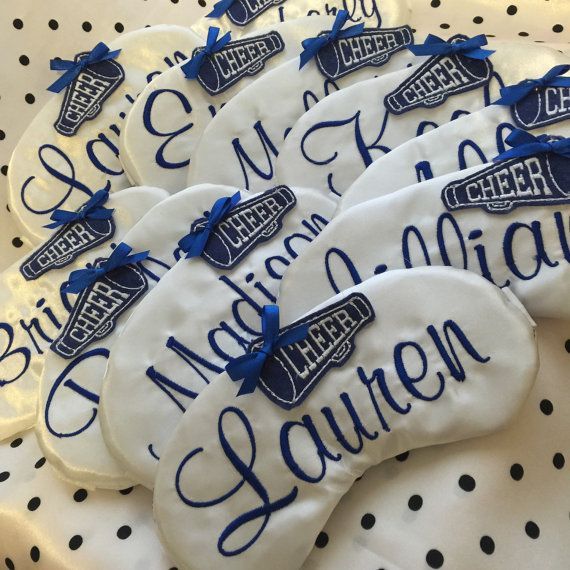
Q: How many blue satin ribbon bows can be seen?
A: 11